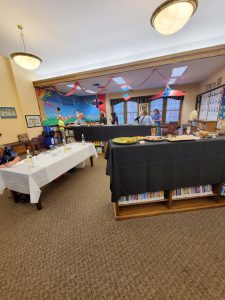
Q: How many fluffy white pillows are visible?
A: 0